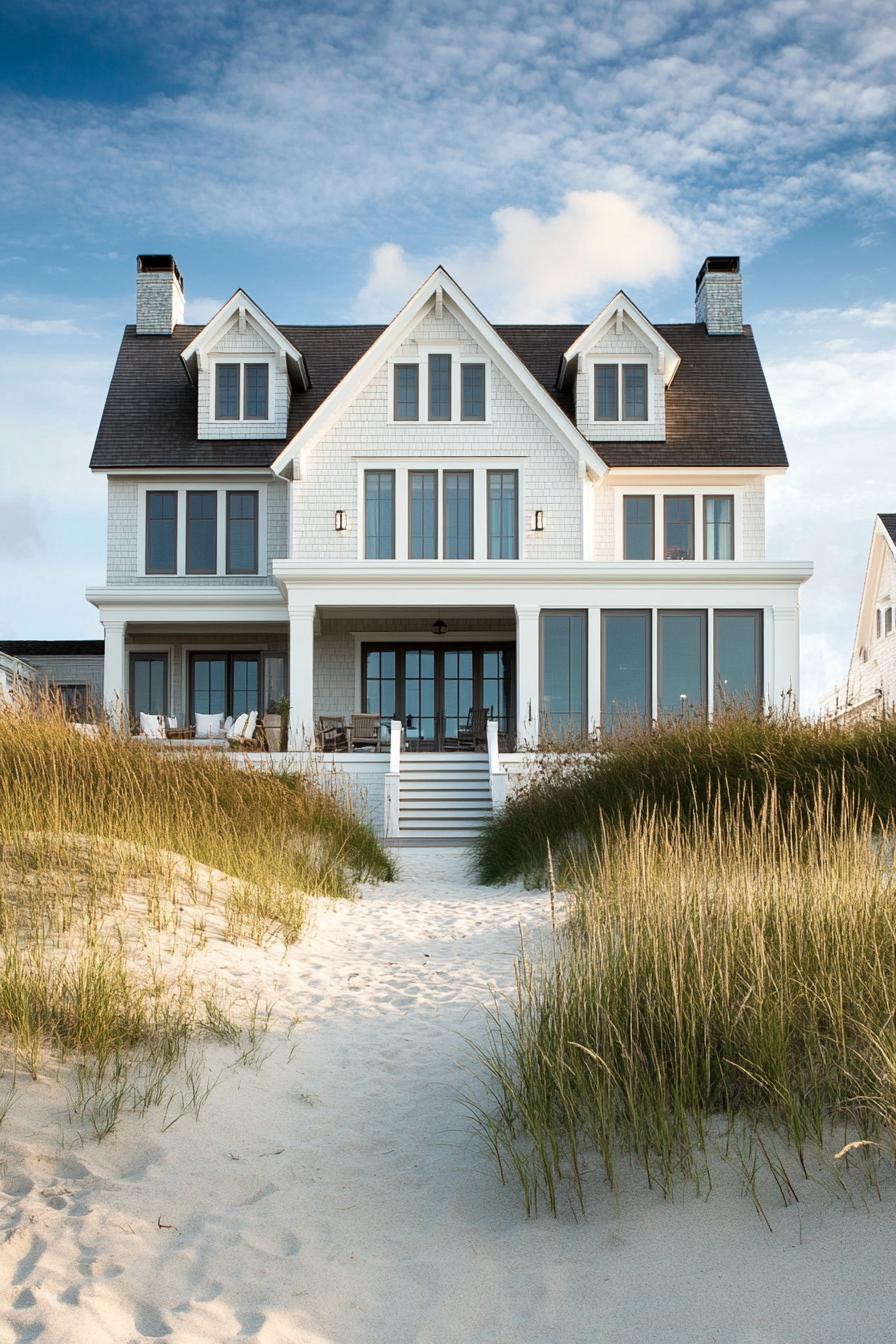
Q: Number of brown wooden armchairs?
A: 3